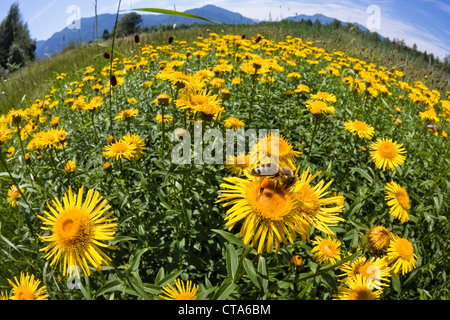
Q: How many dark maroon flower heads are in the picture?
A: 6